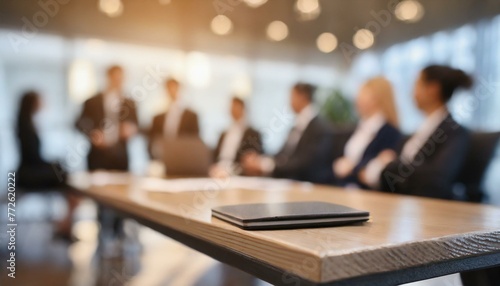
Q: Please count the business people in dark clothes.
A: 7